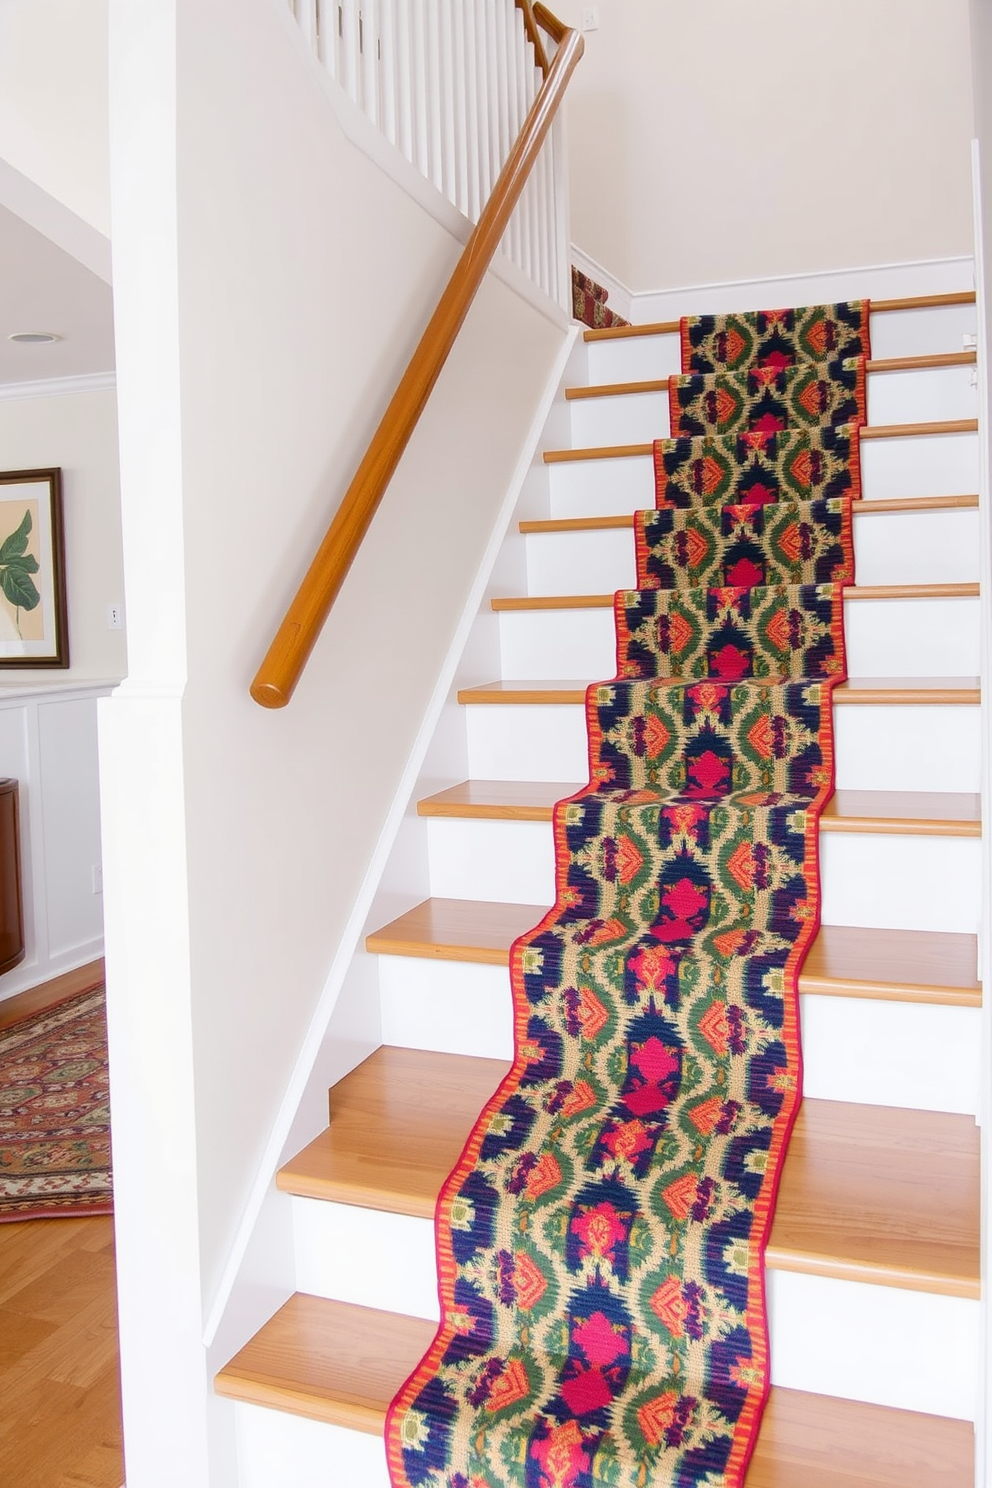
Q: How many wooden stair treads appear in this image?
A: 10